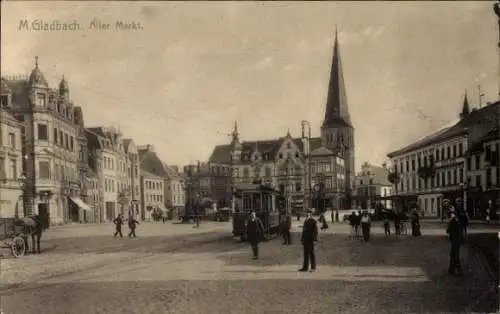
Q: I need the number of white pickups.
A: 0